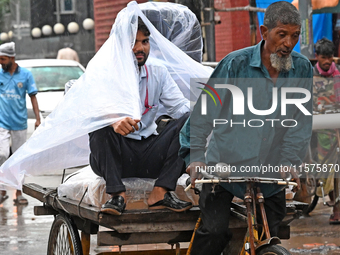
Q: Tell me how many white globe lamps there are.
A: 7